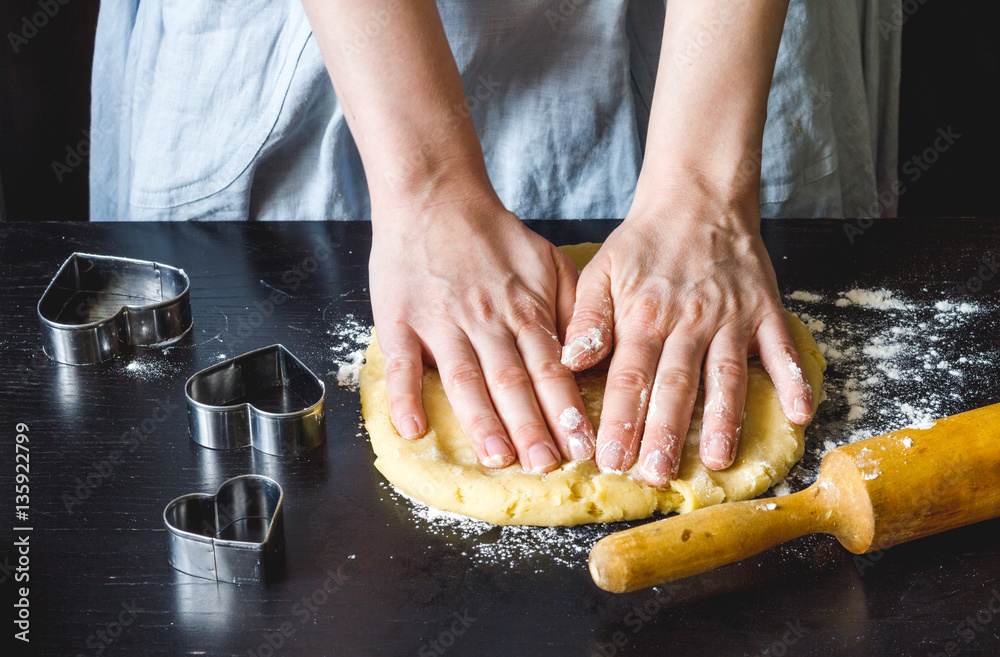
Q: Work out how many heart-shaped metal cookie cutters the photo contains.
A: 3